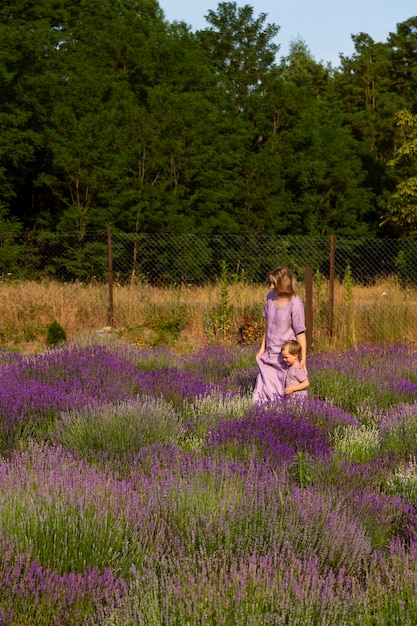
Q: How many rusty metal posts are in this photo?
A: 3